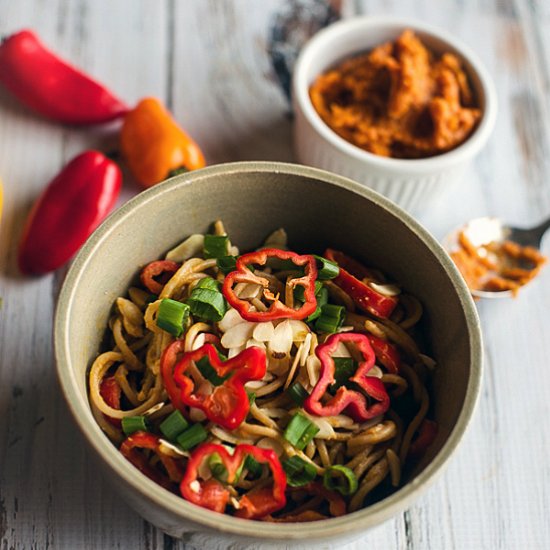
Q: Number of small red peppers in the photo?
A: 2